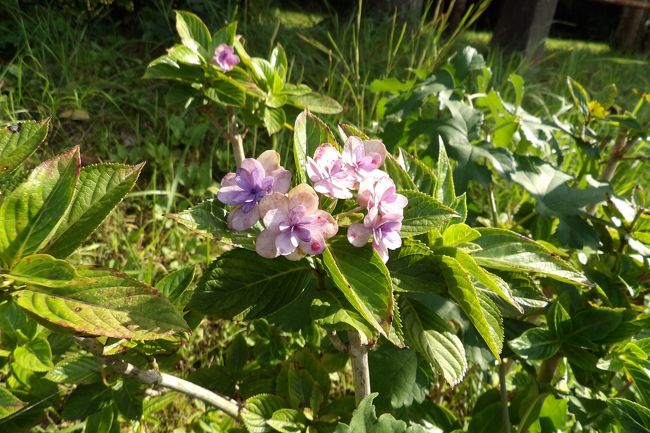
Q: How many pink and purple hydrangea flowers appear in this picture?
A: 7